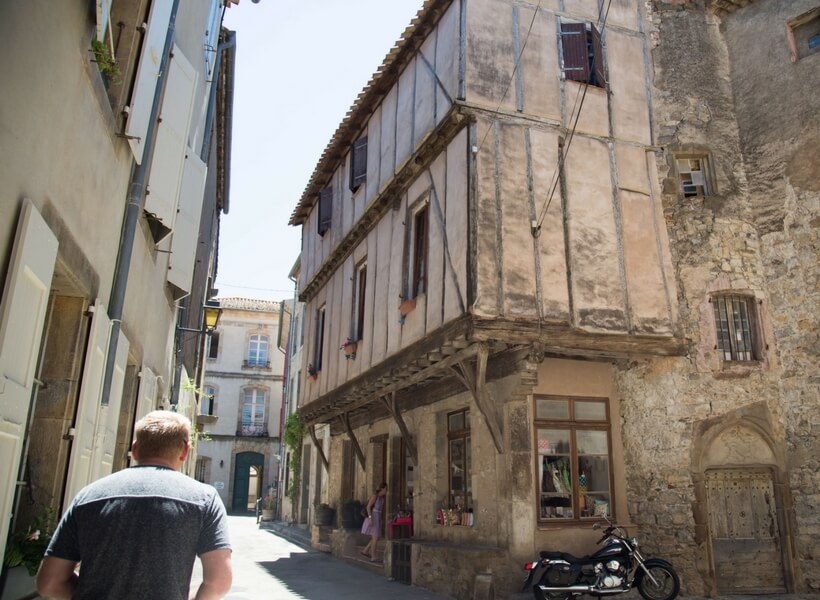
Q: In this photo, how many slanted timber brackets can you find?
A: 4